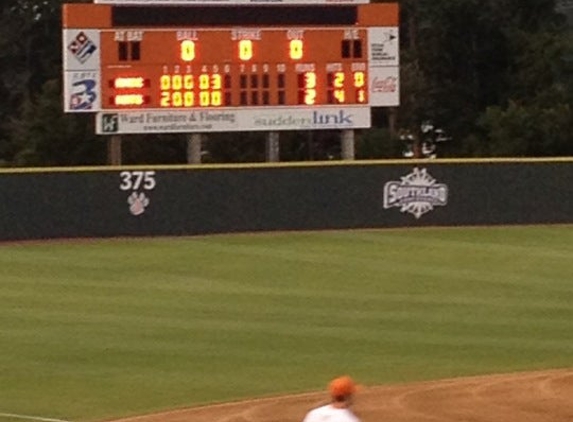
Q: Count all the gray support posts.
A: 4